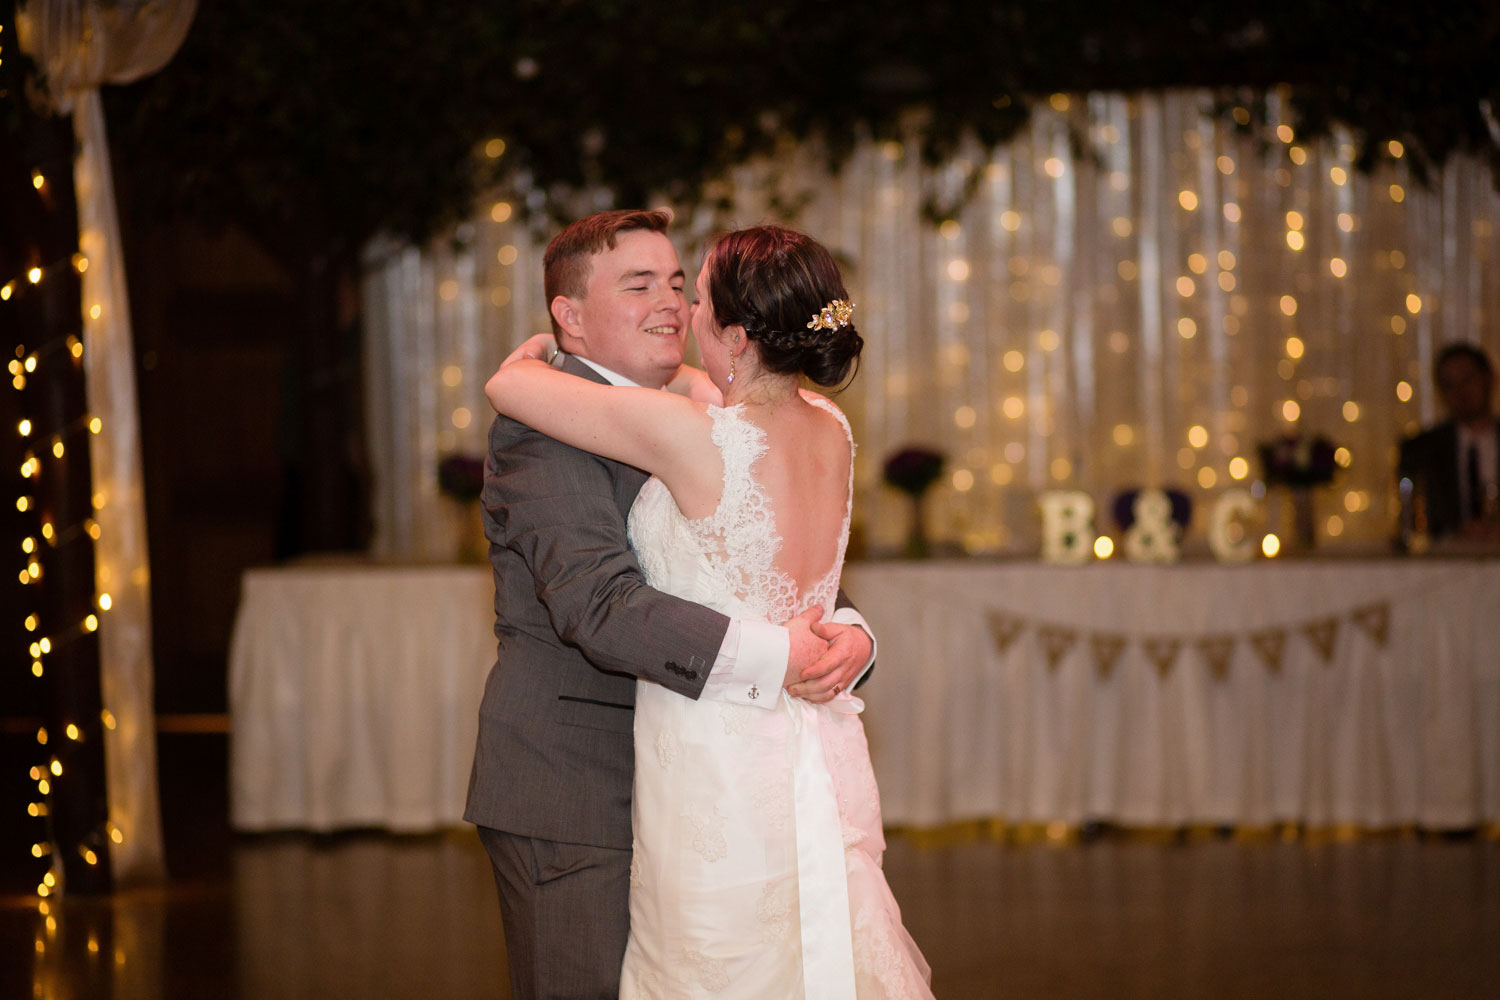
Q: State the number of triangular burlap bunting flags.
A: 8